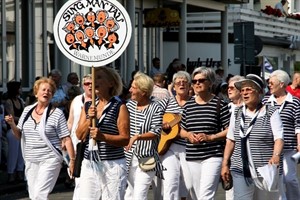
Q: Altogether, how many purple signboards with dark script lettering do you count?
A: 0